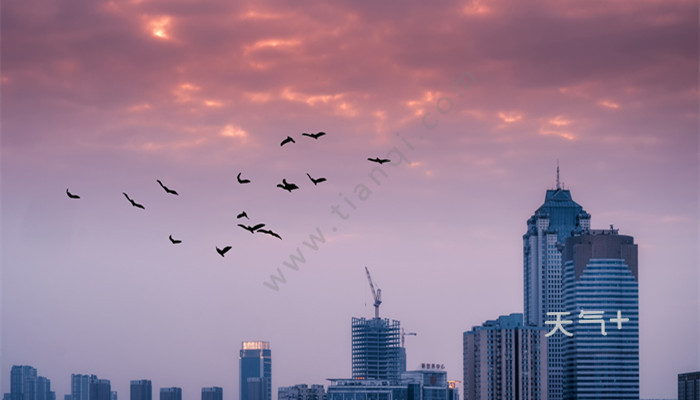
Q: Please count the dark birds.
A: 14